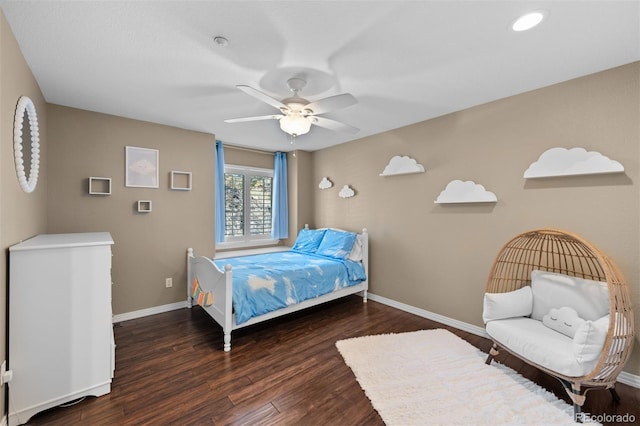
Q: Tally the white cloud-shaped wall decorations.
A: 5